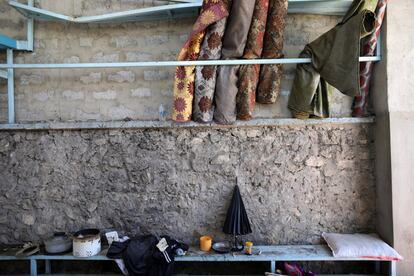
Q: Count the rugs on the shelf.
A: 7